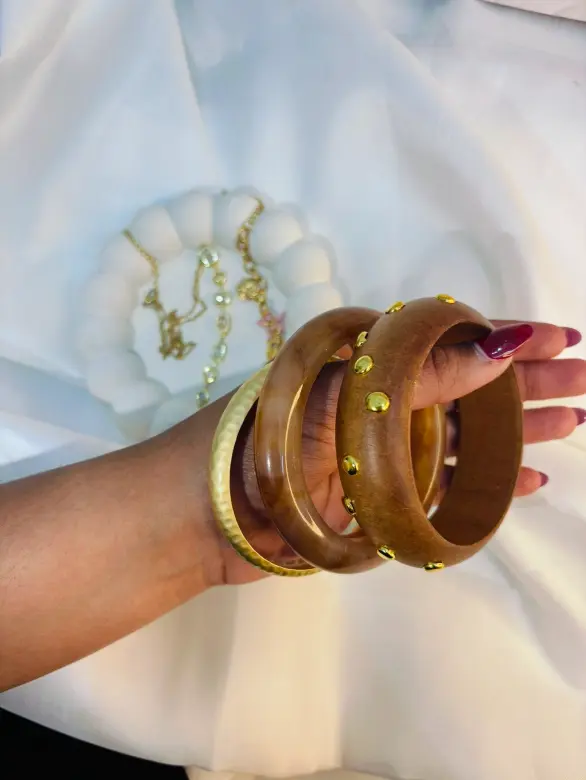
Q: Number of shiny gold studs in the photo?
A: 9